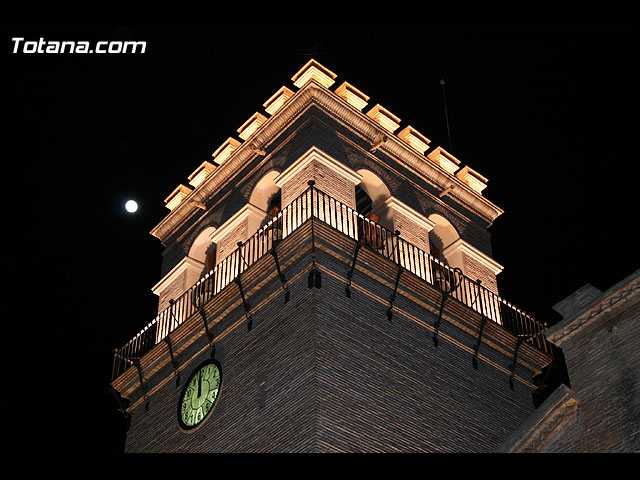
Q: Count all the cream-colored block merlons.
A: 11